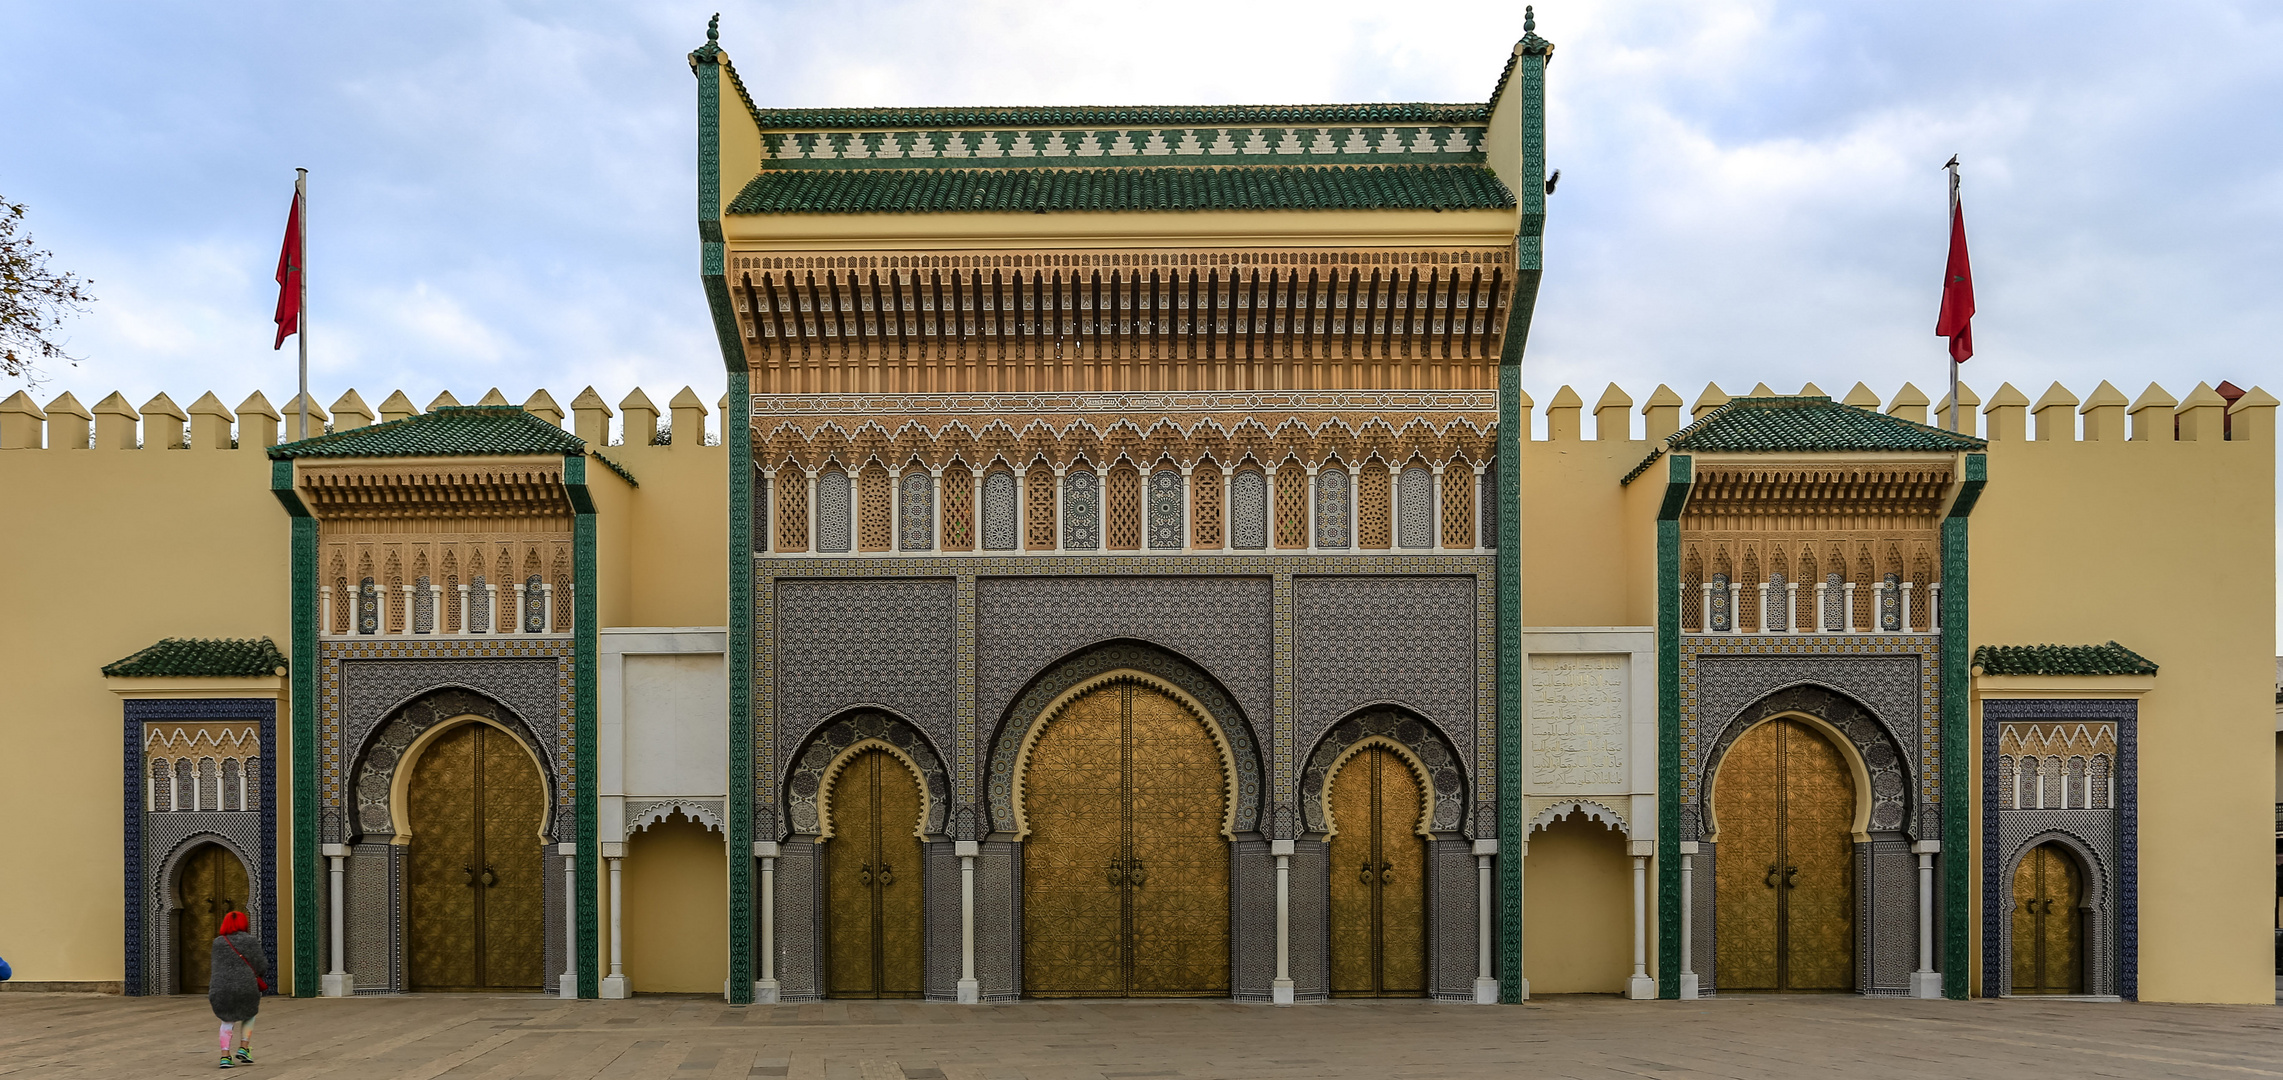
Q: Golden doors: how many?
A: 7